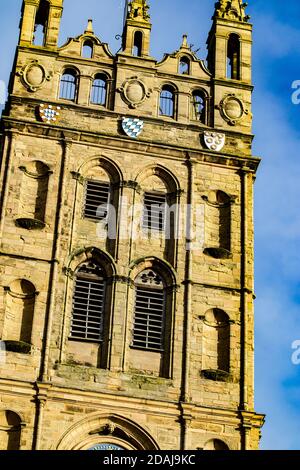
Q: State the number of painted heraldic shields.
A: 3